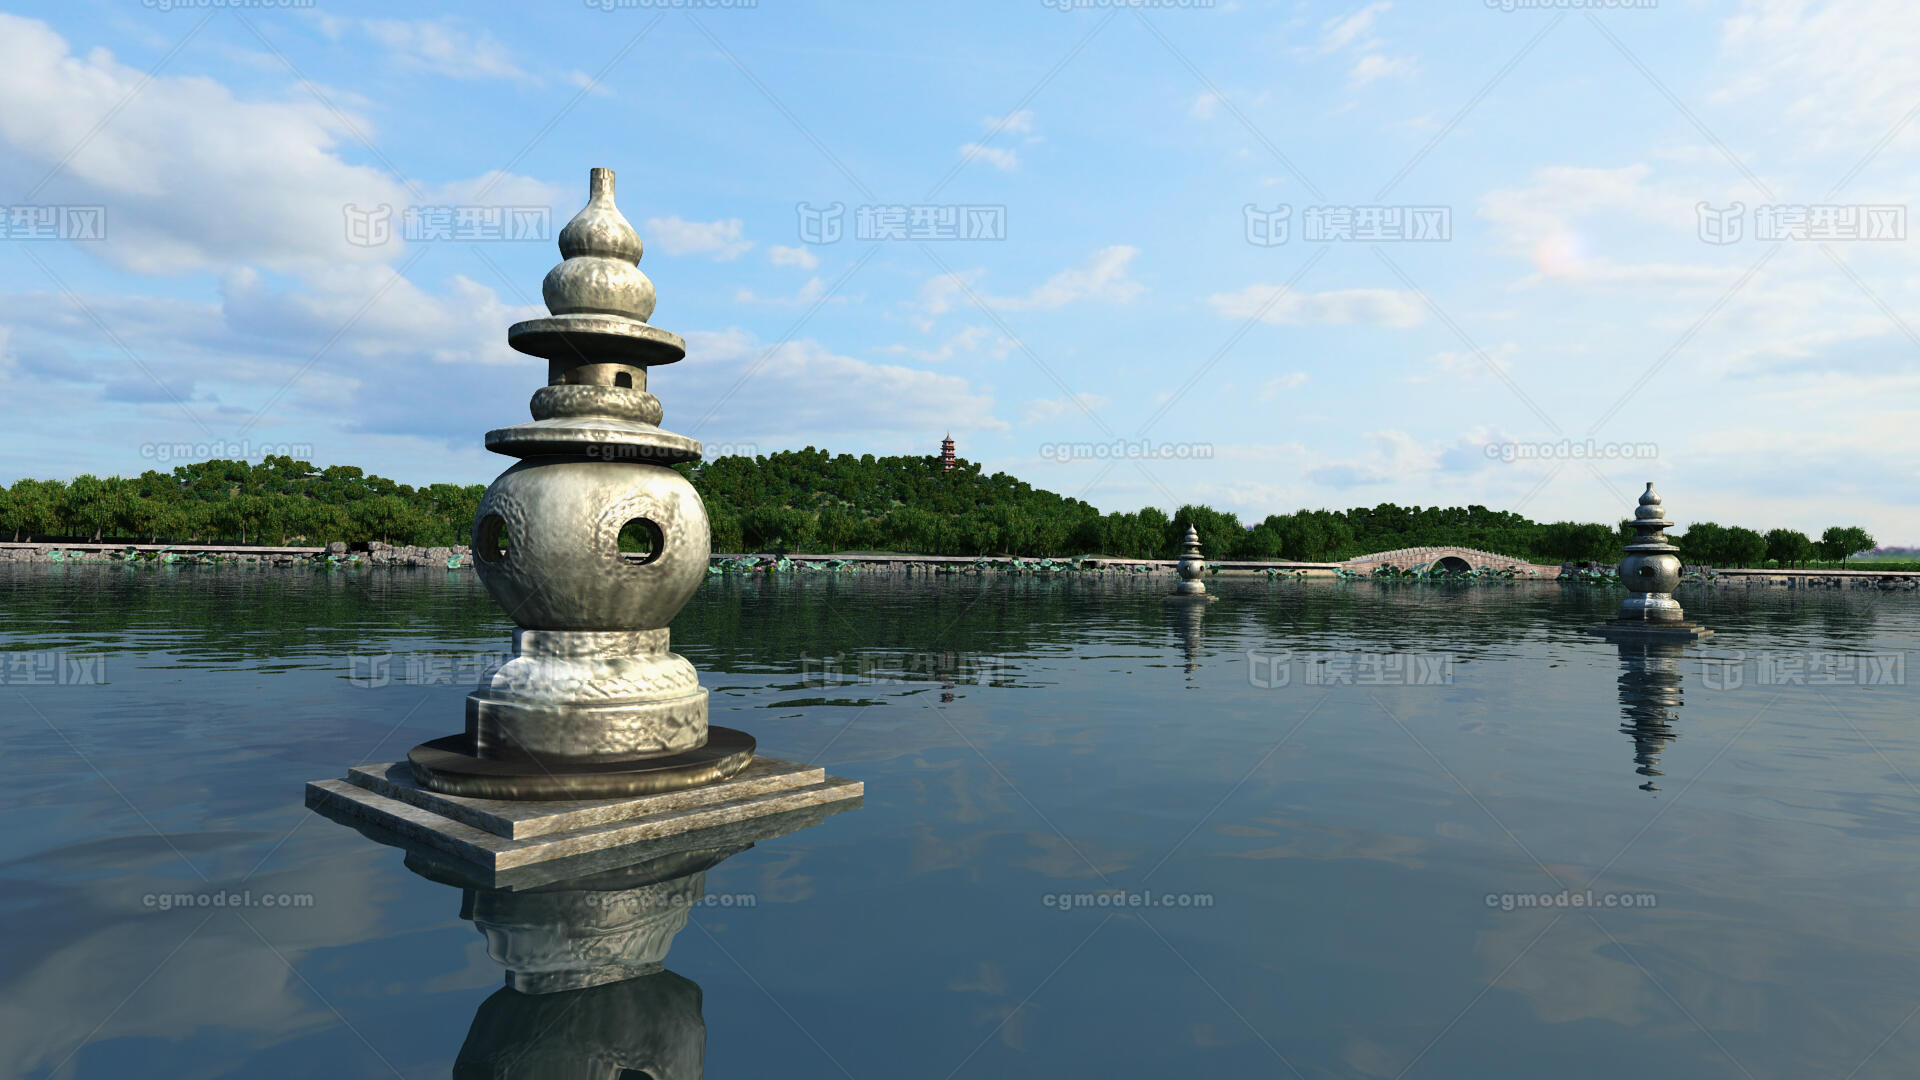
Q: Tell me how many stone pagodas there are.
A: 3